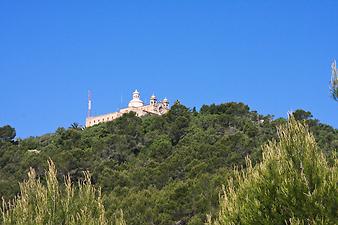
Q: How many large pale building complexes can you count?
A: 1